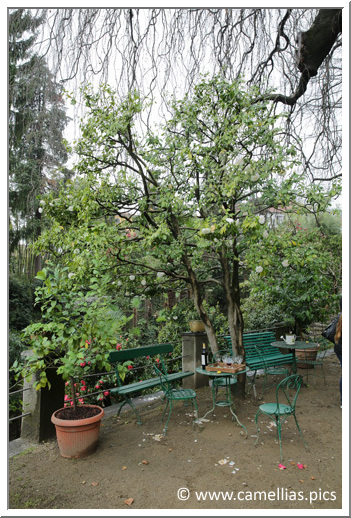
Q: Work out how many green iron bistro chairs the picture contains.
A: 5